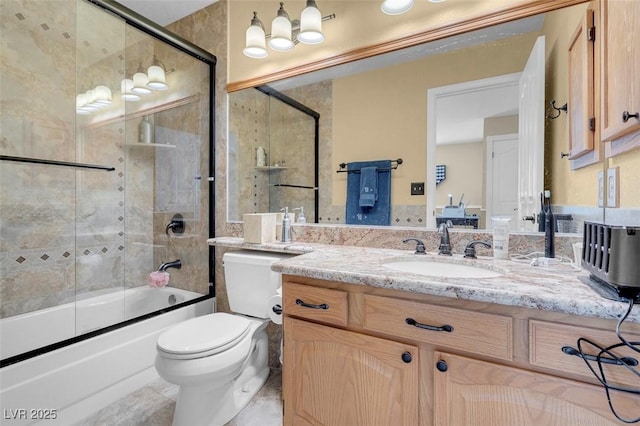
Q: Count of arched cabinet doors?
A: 2